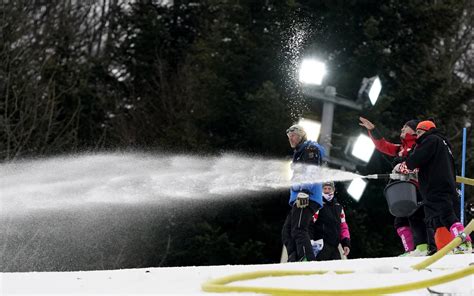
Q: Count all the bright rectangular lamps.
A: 5